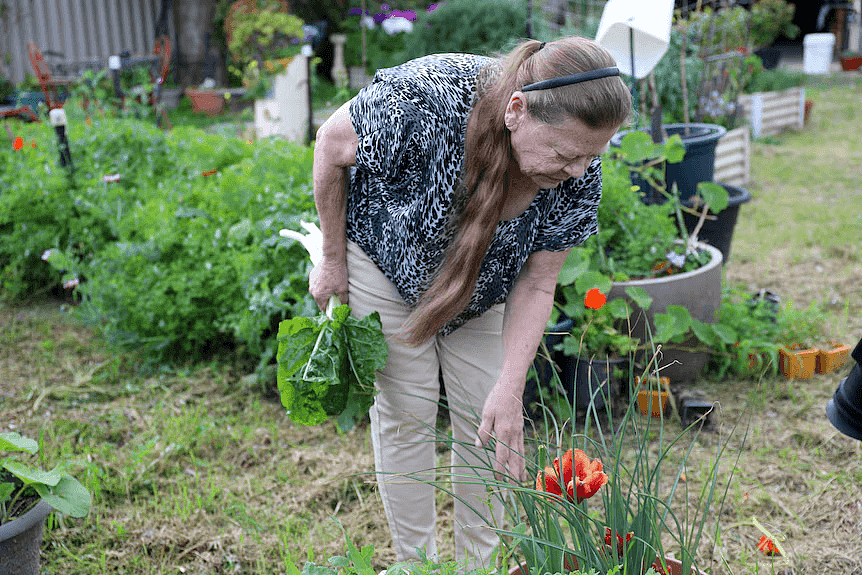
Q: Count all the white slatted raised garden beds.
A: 2